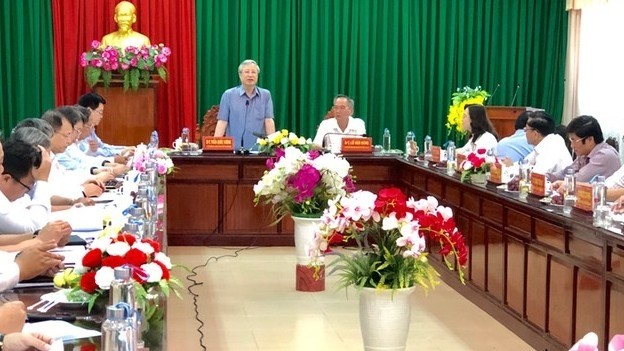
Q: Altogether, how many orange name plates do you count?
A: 7